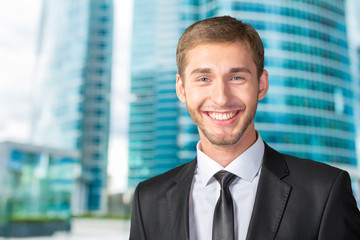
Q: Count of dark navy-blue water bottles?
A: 0